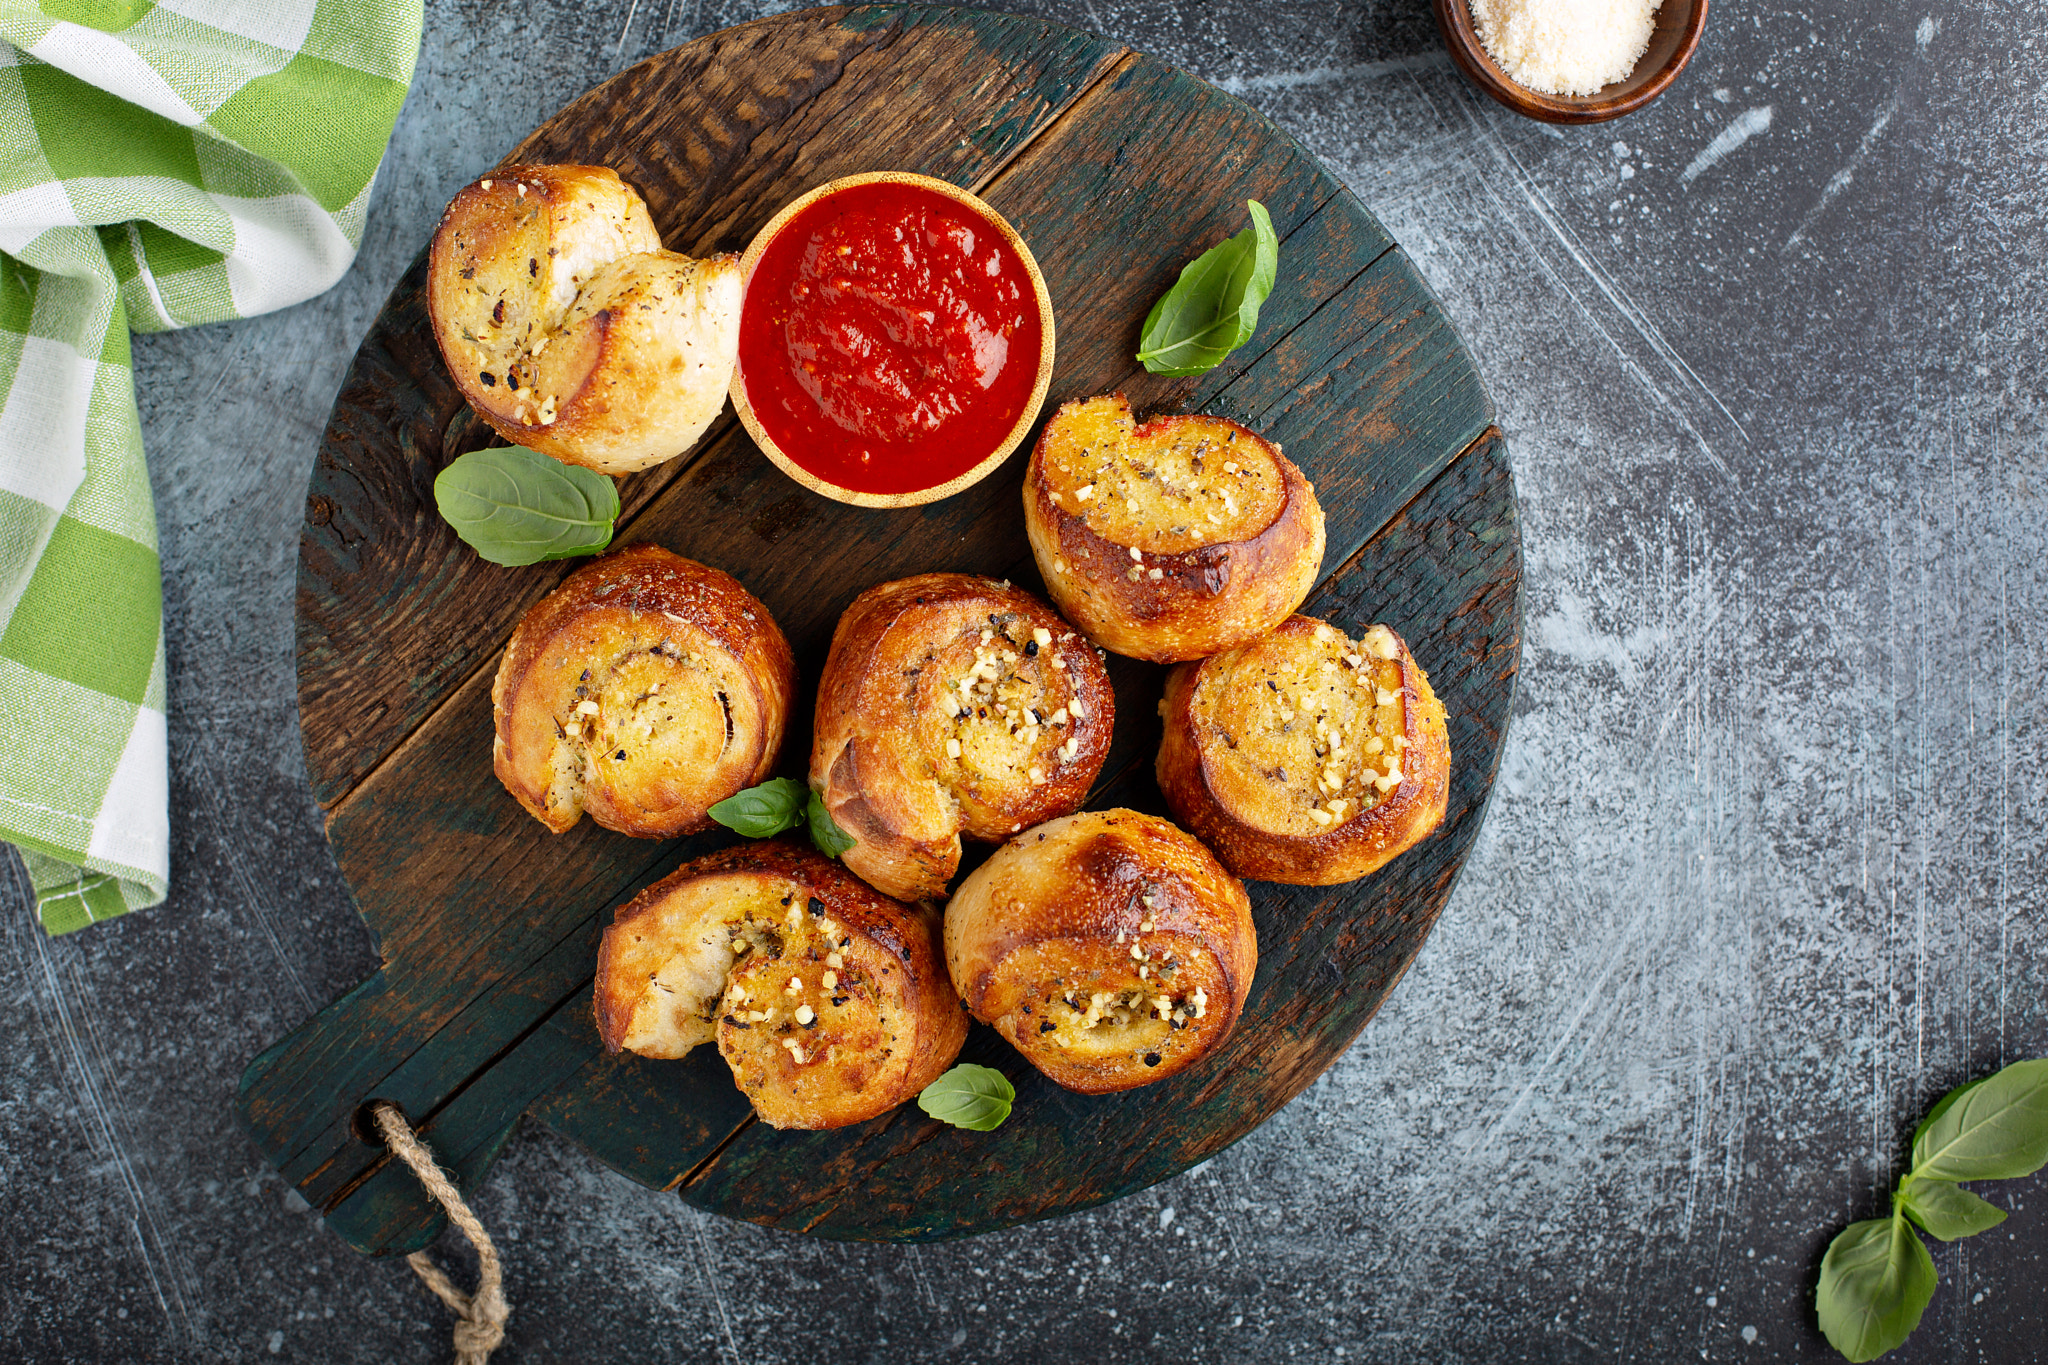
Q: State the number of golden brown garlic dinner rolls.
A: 7